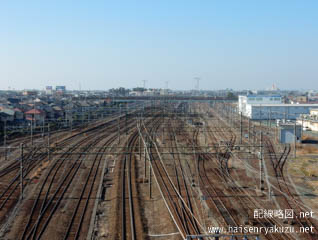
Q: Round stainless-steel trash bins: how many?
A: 0